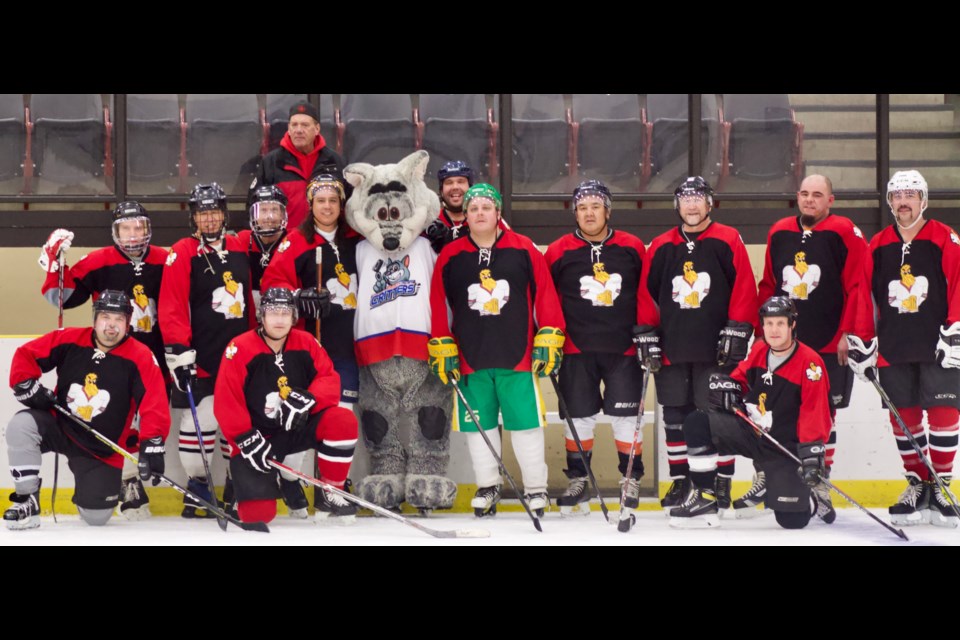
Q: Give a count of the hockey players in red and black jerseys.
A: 13